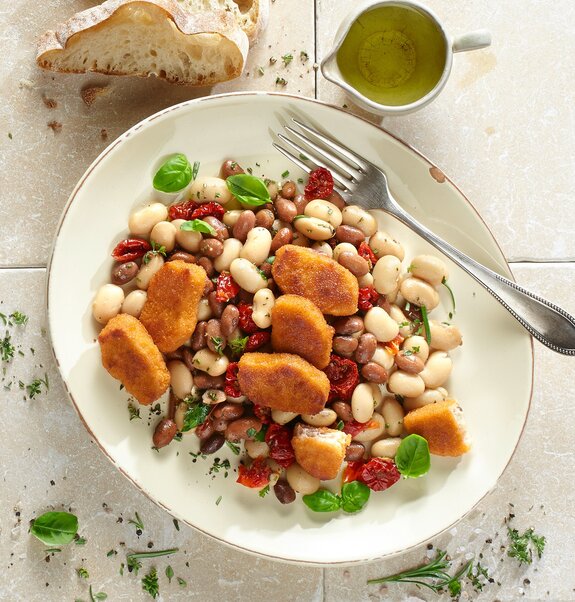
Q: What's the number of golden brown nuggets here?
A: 7